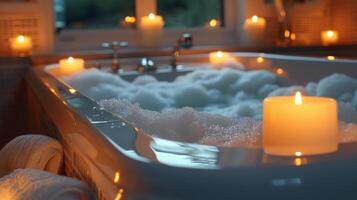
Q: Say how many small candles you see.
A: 6